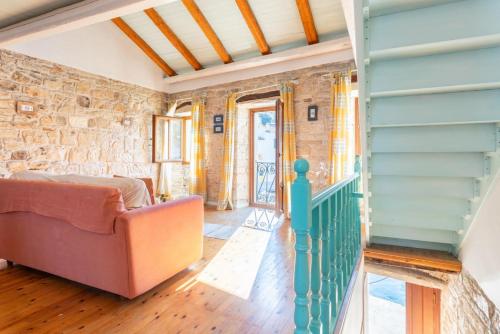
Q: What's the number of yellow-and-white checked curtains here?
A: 4